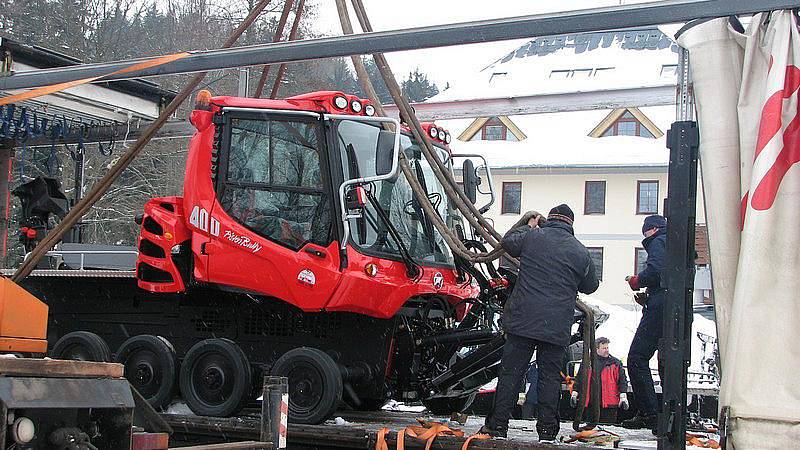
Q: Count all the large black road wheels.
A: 4